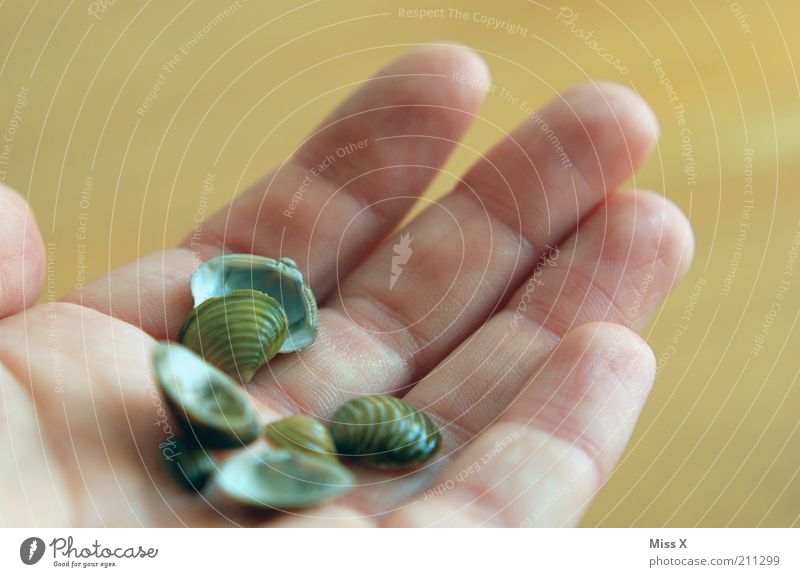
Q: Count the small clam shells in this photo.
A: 7